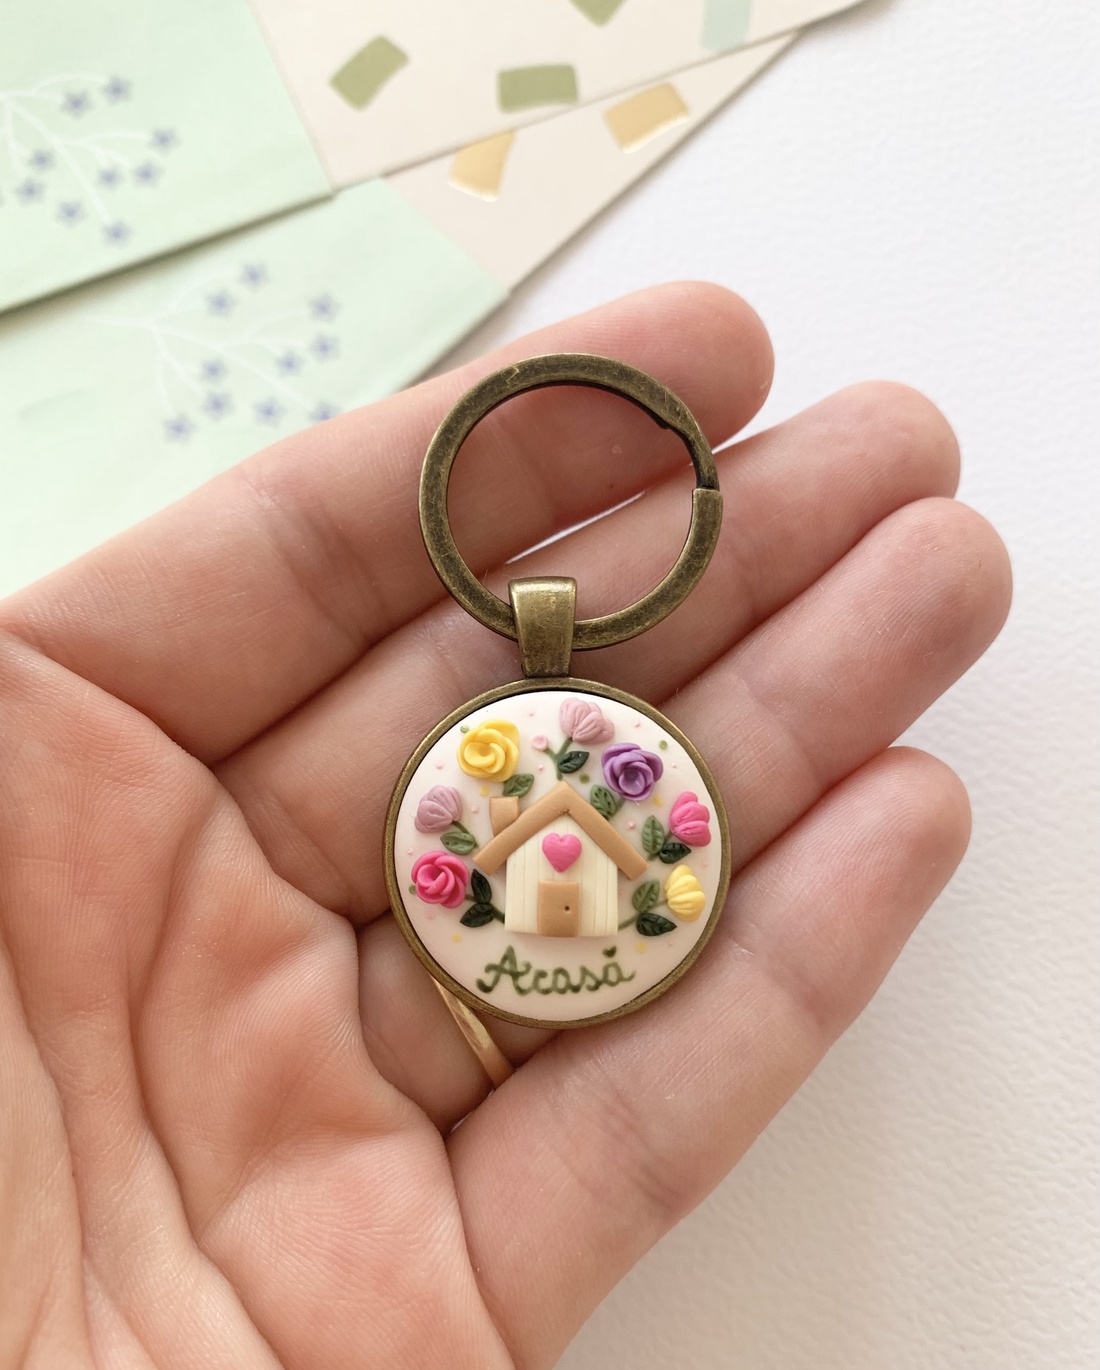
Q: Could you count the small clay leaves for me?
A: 10